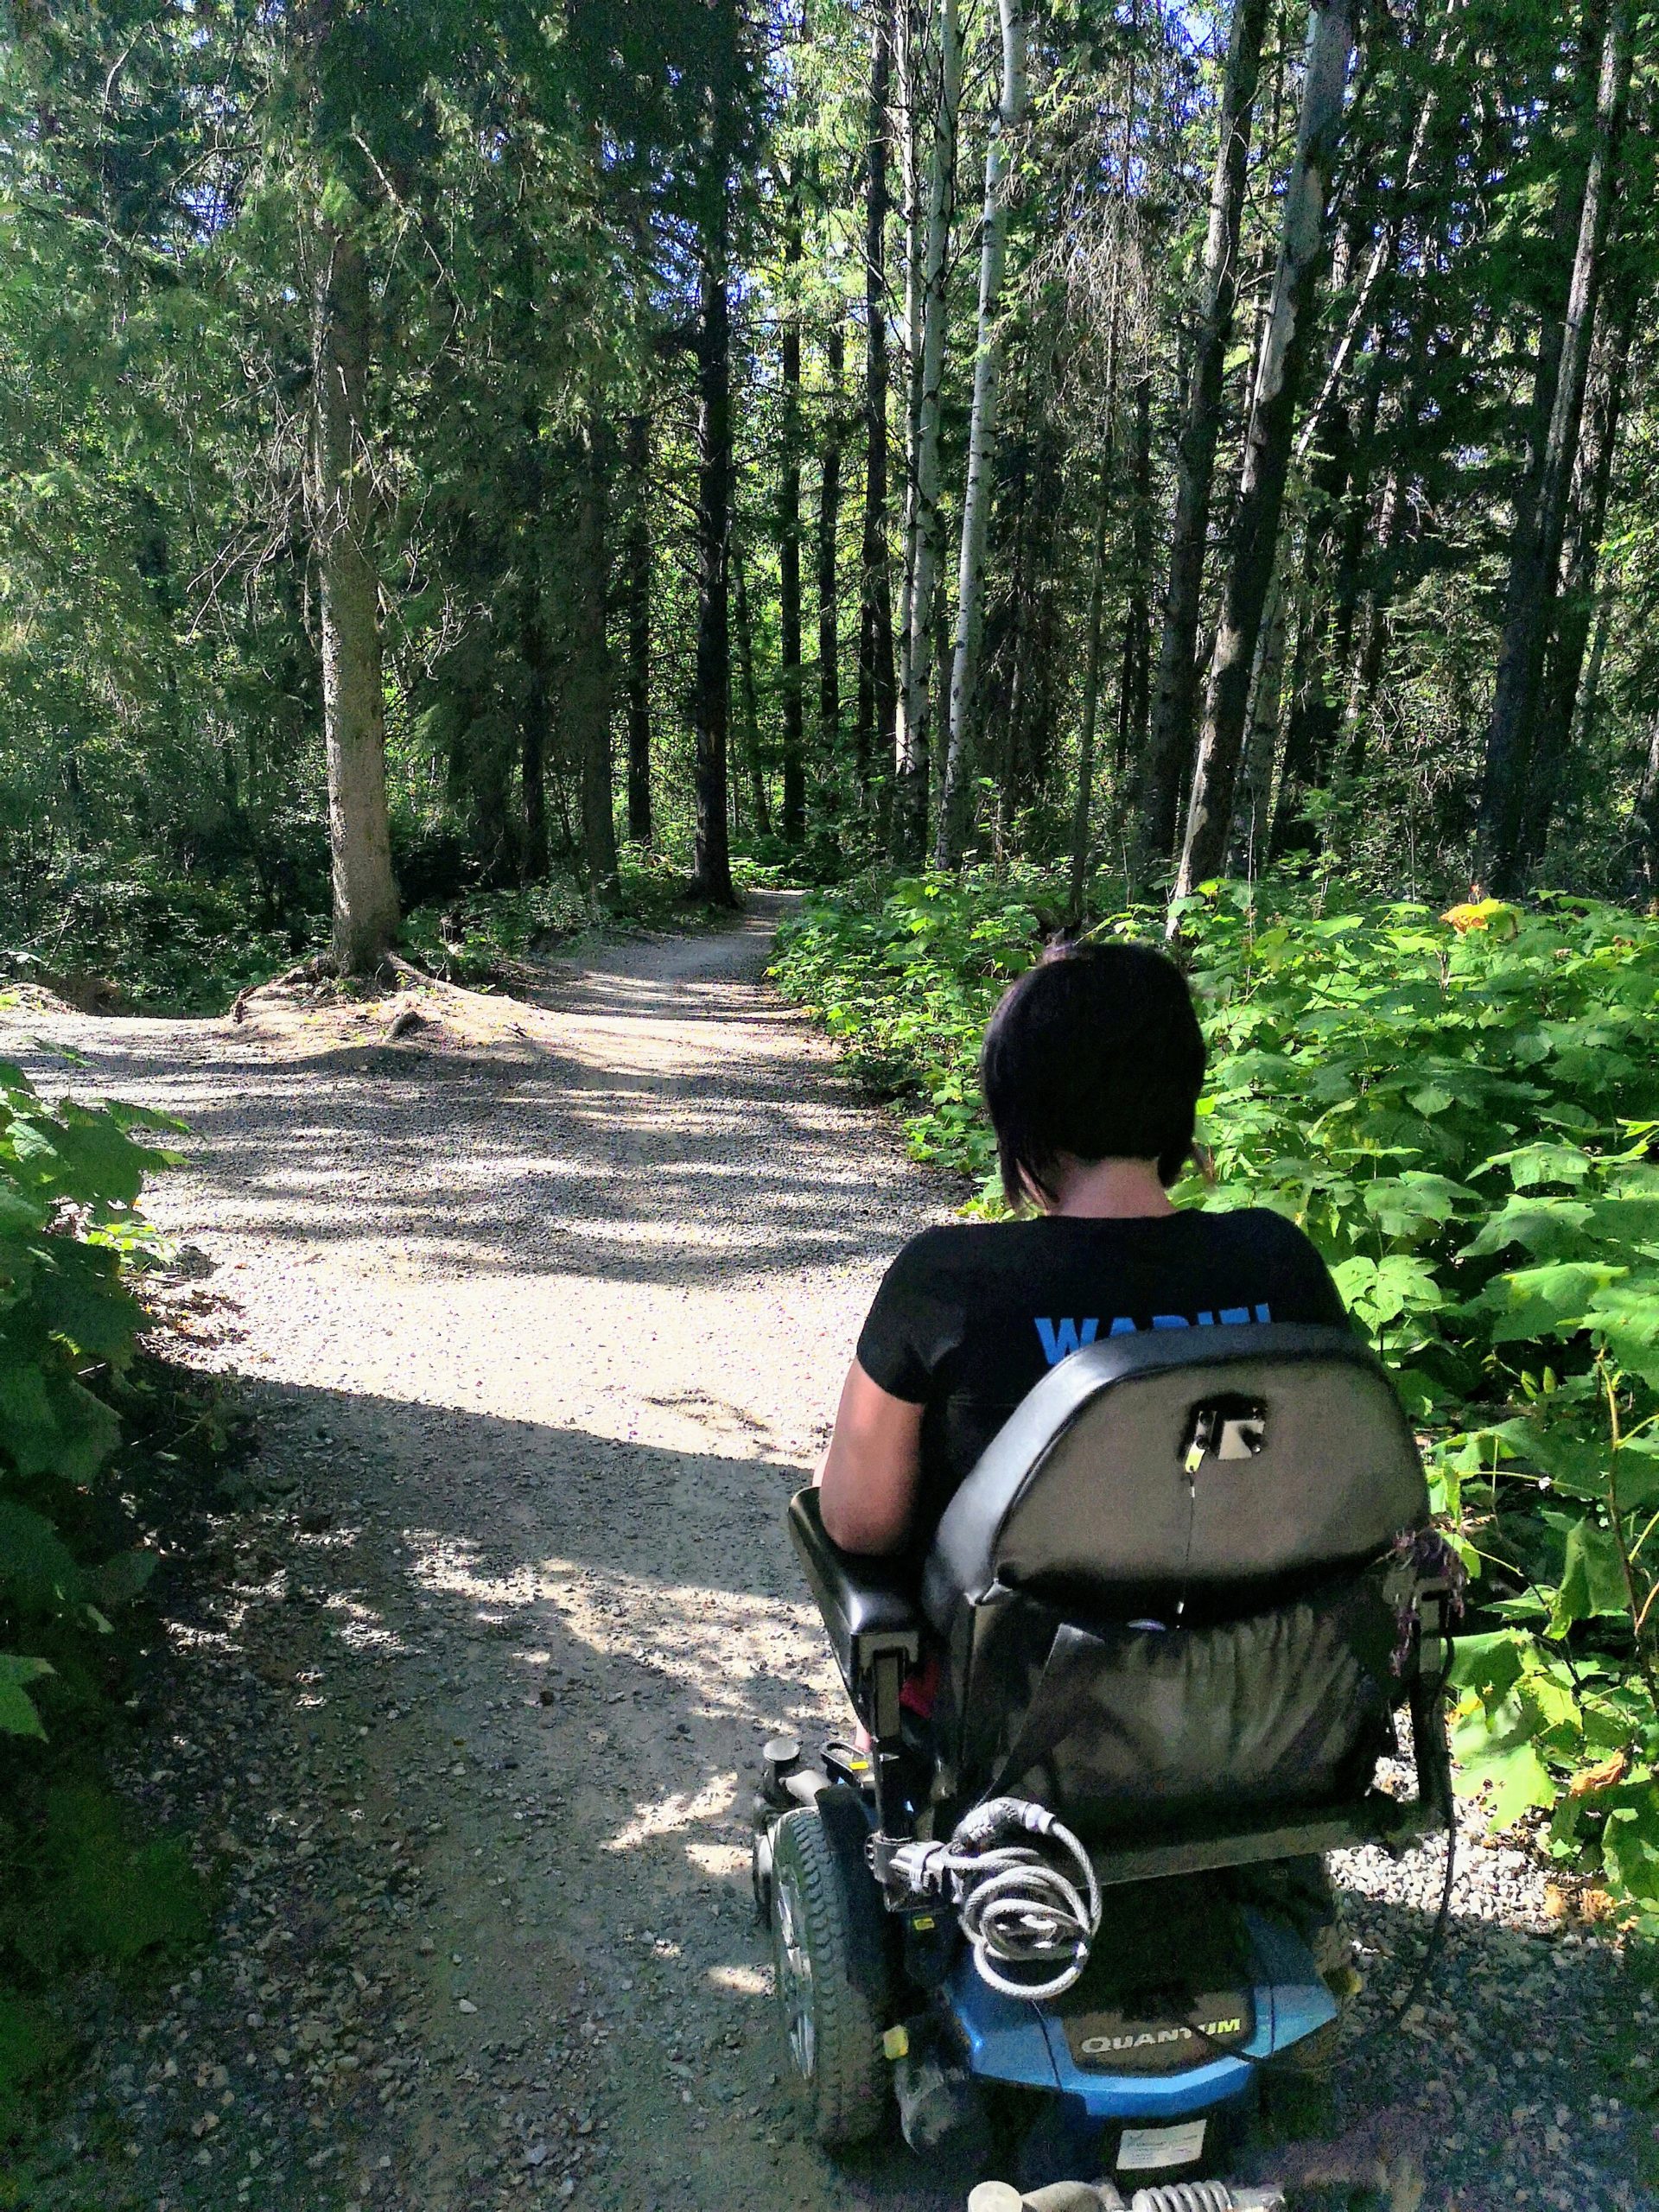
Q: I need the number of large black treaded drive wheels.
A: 1